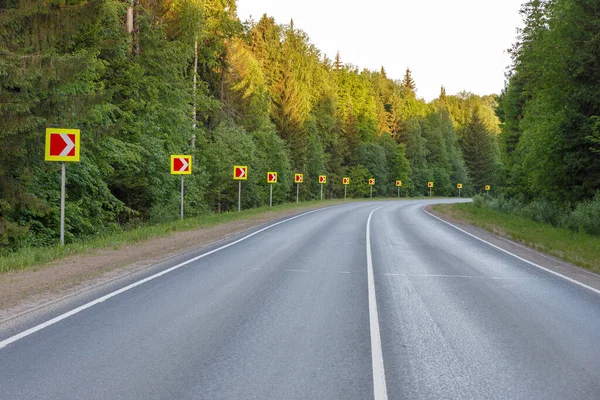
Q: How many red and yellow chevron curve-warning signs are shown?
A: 12